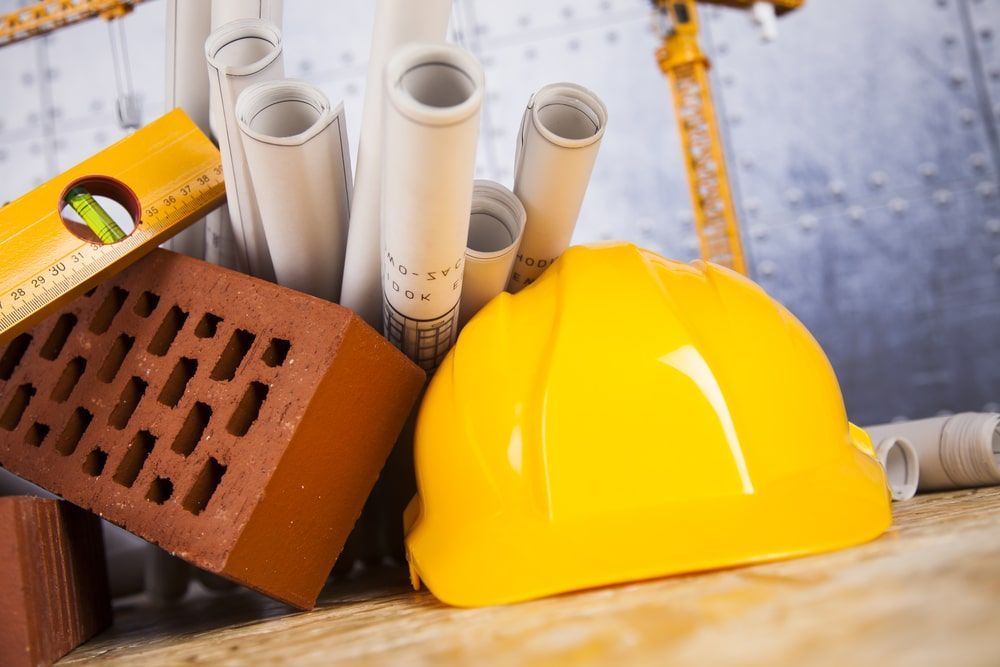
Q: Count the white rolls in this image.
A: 10